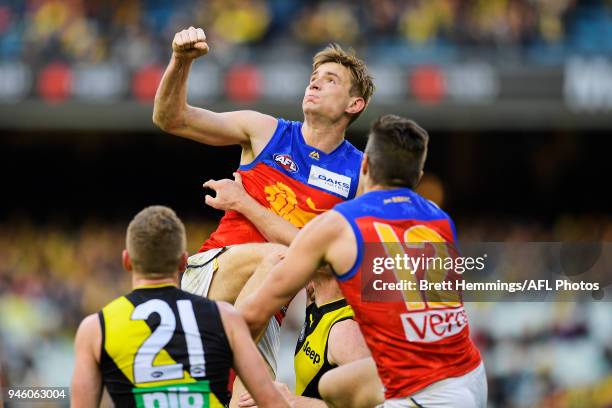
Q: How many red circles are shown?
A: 4